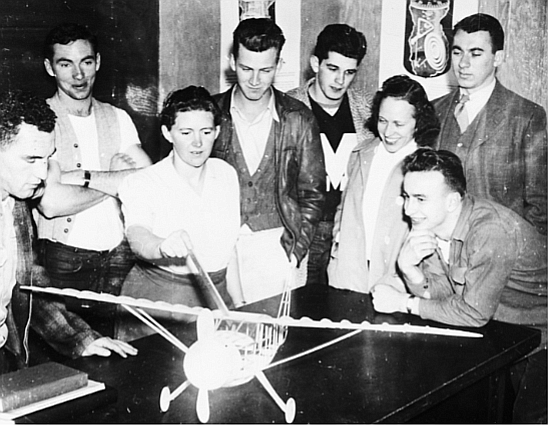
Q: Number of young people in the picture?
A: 8